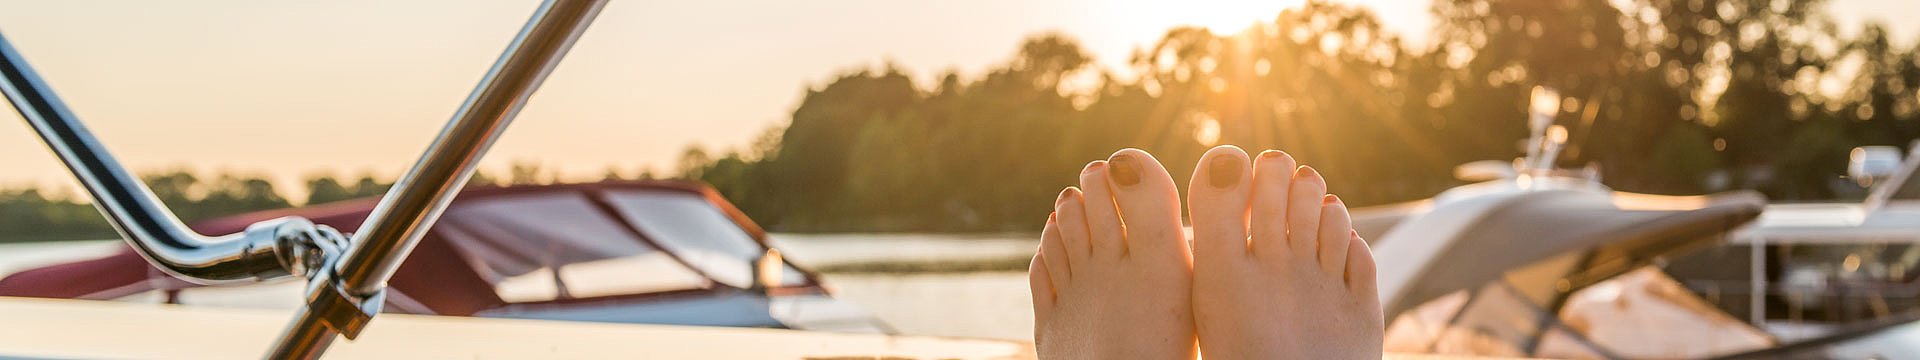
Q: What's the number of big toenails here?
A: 2